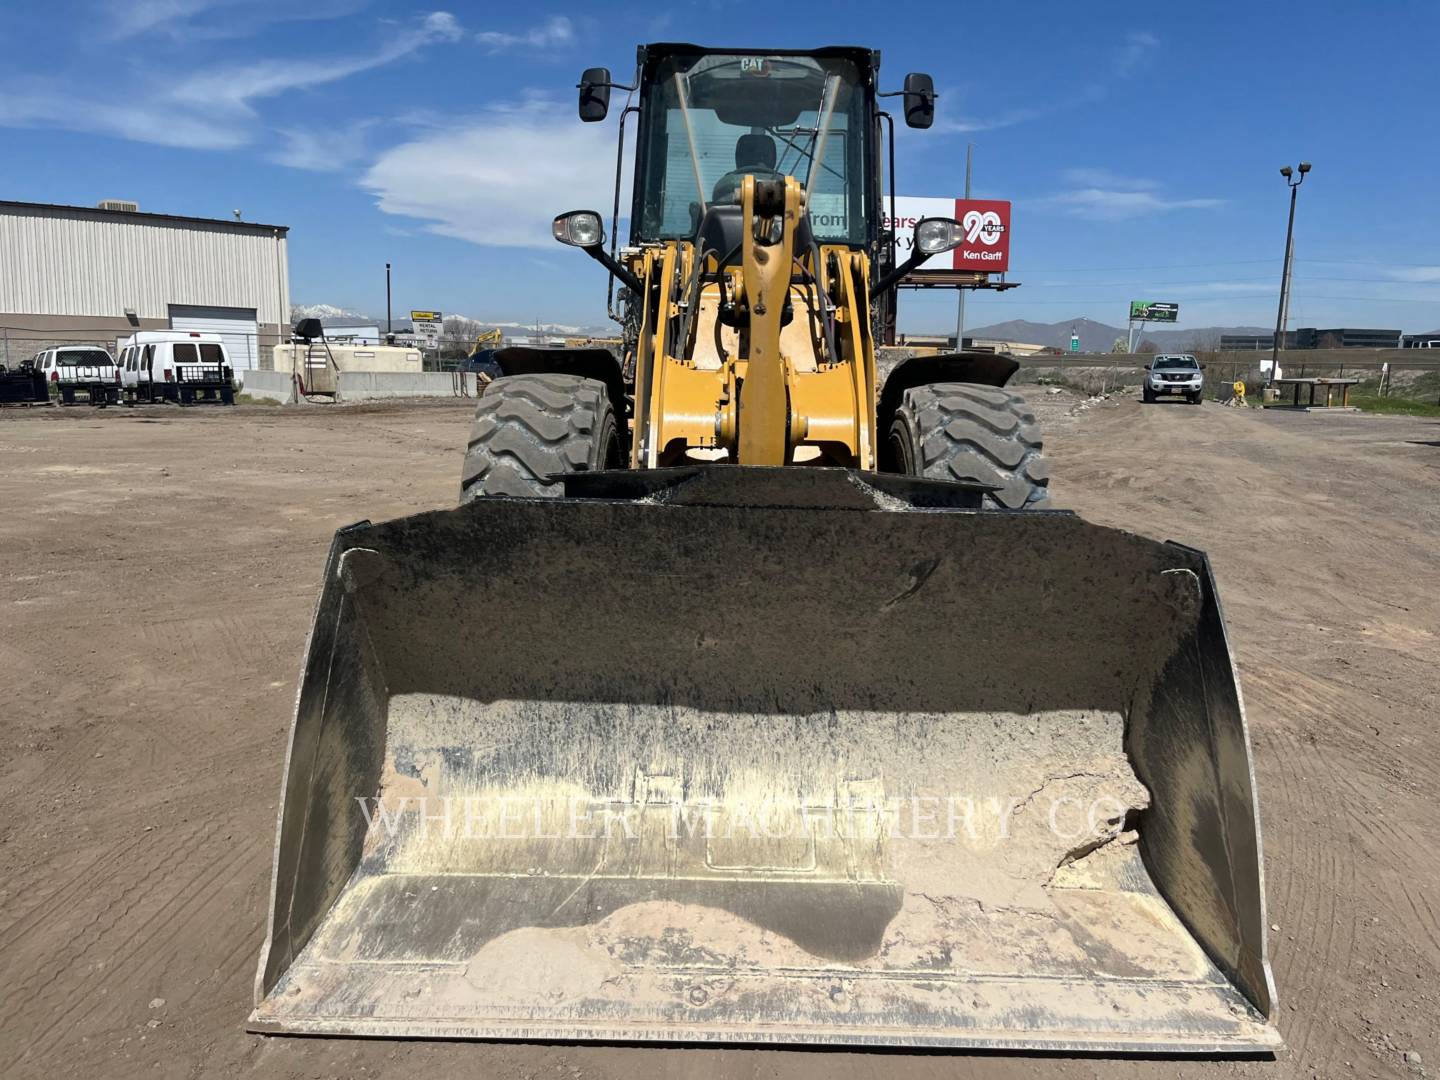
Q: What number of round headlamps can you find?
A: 2